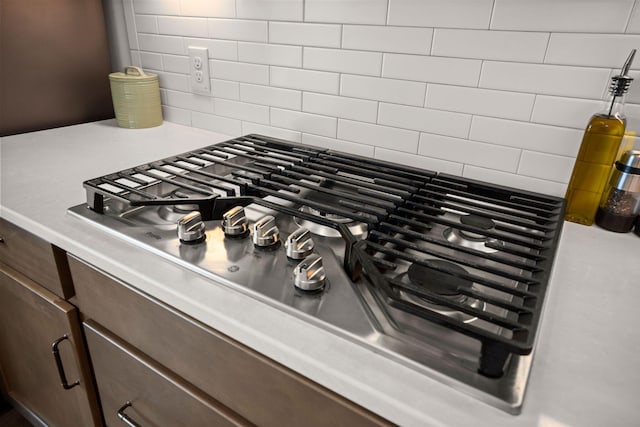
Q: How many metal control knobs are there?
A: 5